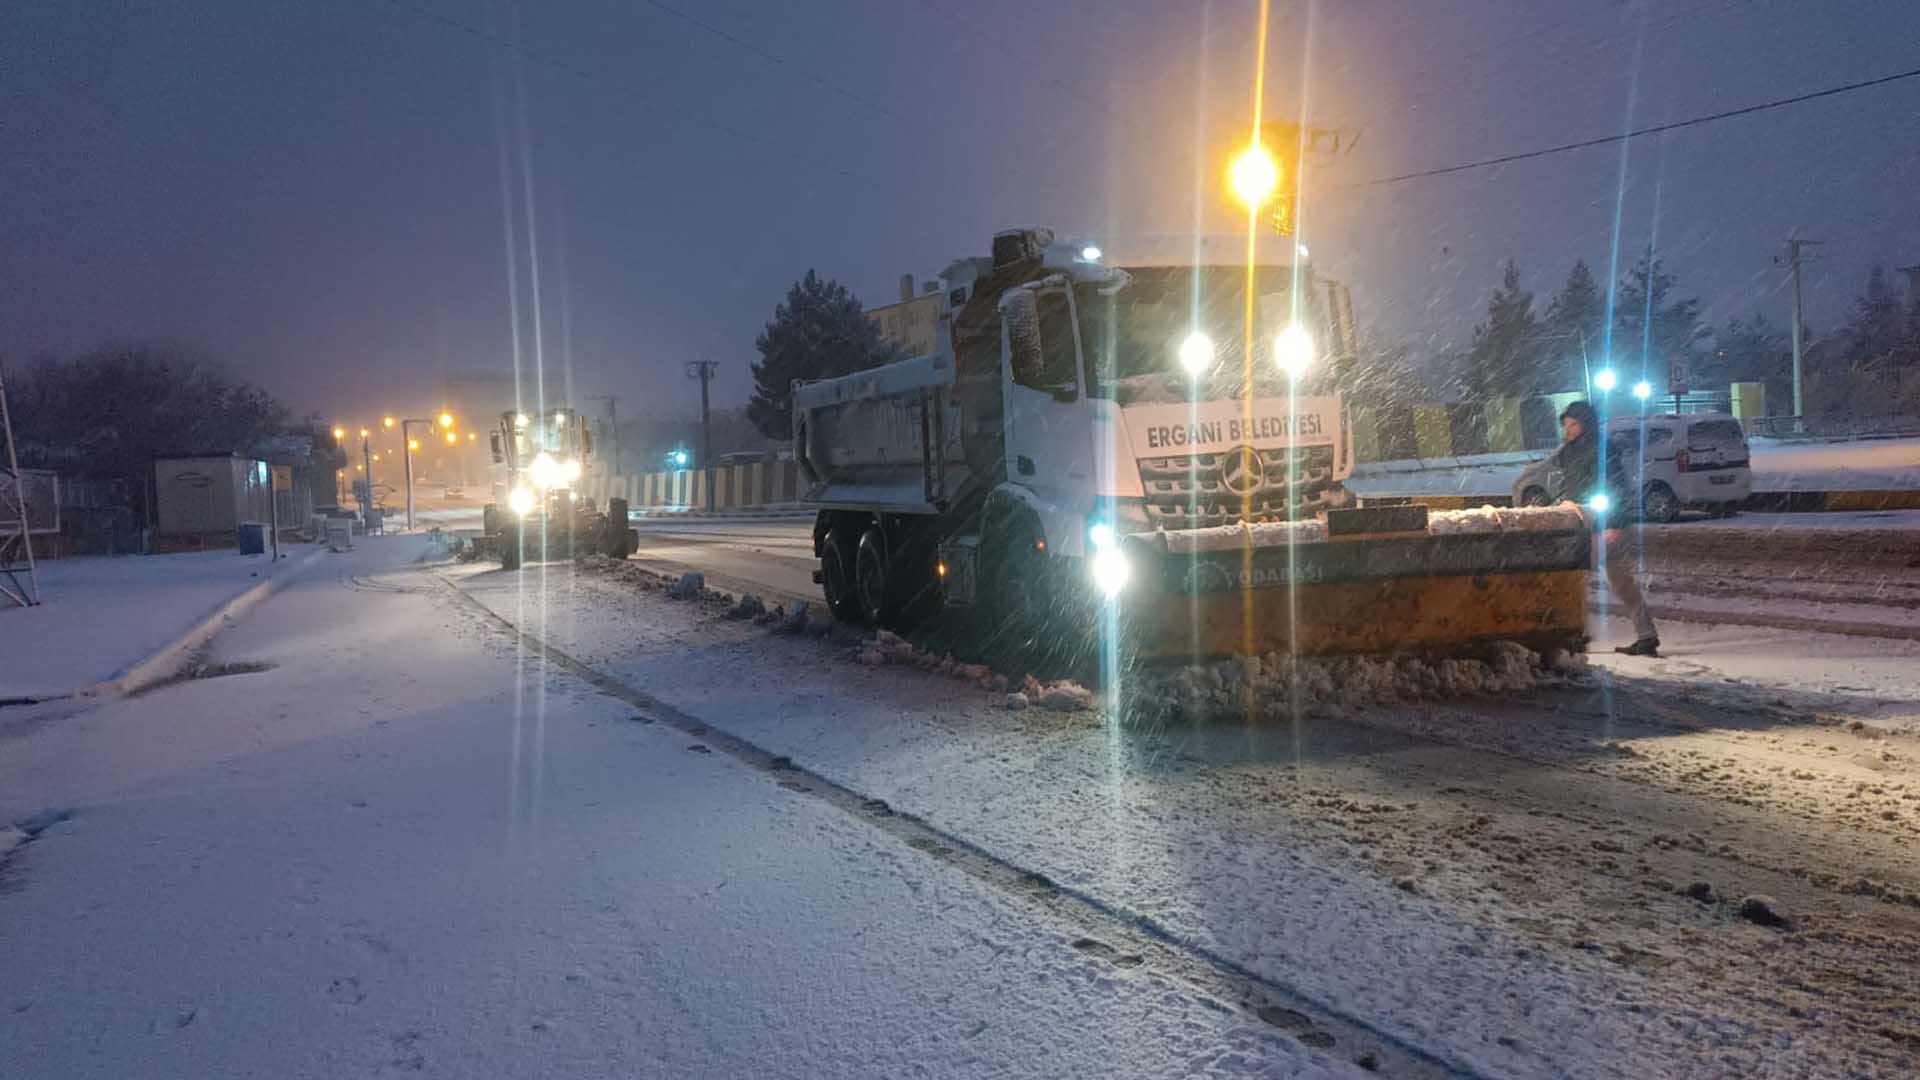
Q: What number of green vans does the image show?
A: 0